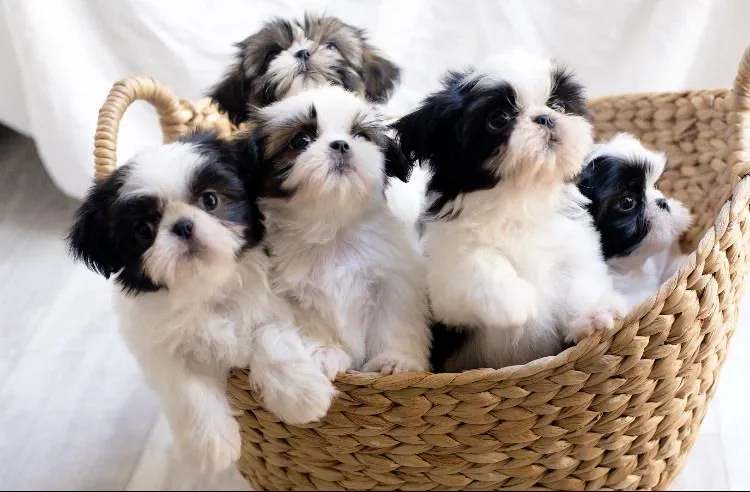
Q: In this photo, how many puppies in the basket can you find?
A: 5